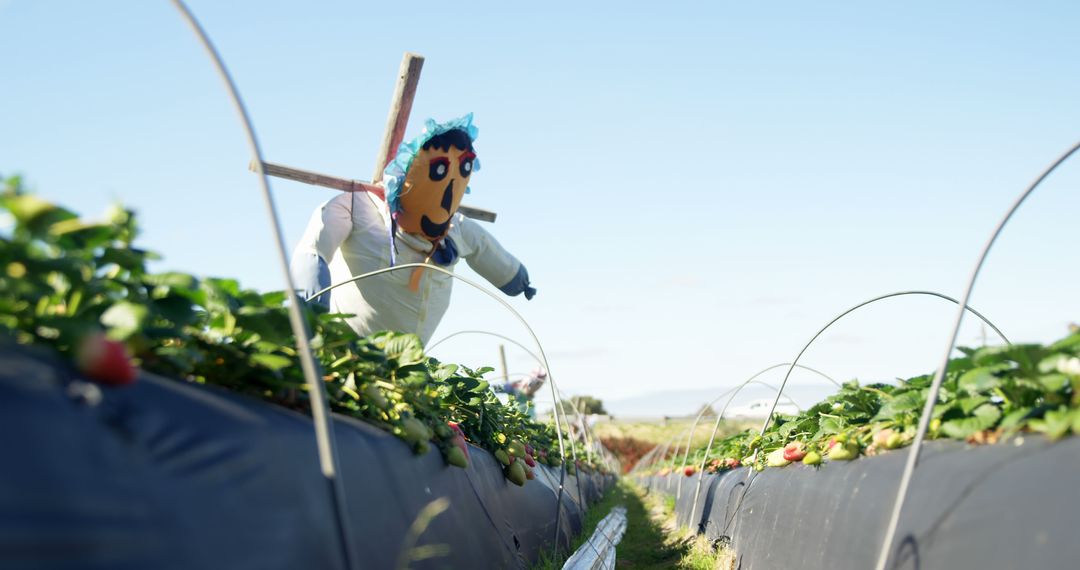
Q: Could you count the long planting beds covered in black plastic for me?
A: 2